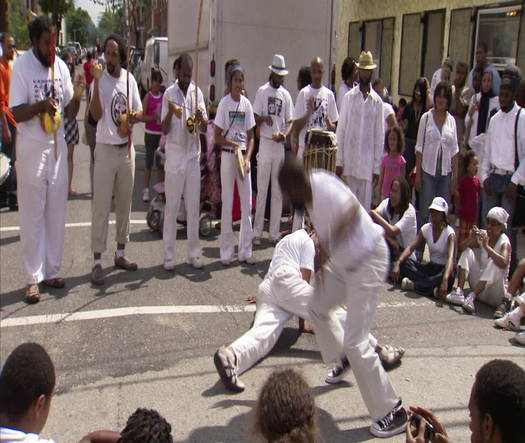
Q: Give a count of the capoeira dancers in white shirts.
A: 2